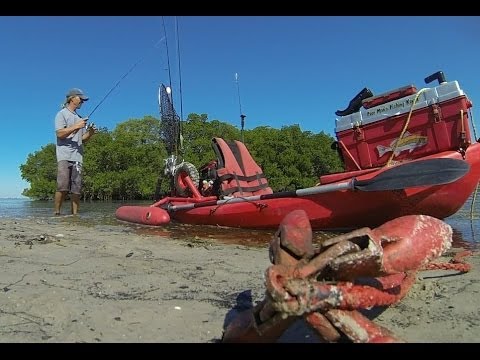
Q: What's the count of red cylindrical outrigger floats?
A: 1